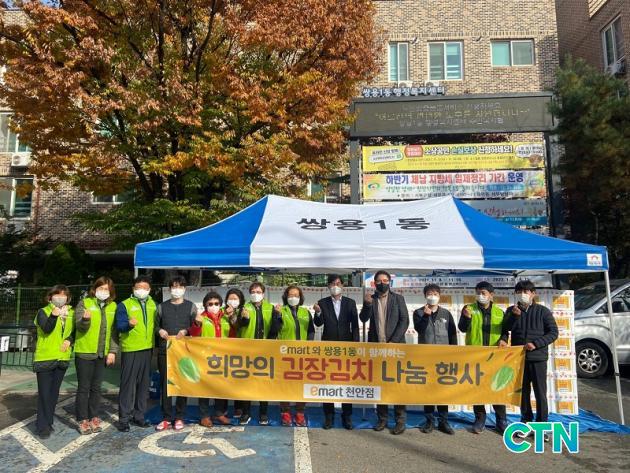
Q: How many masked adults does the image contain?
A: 13